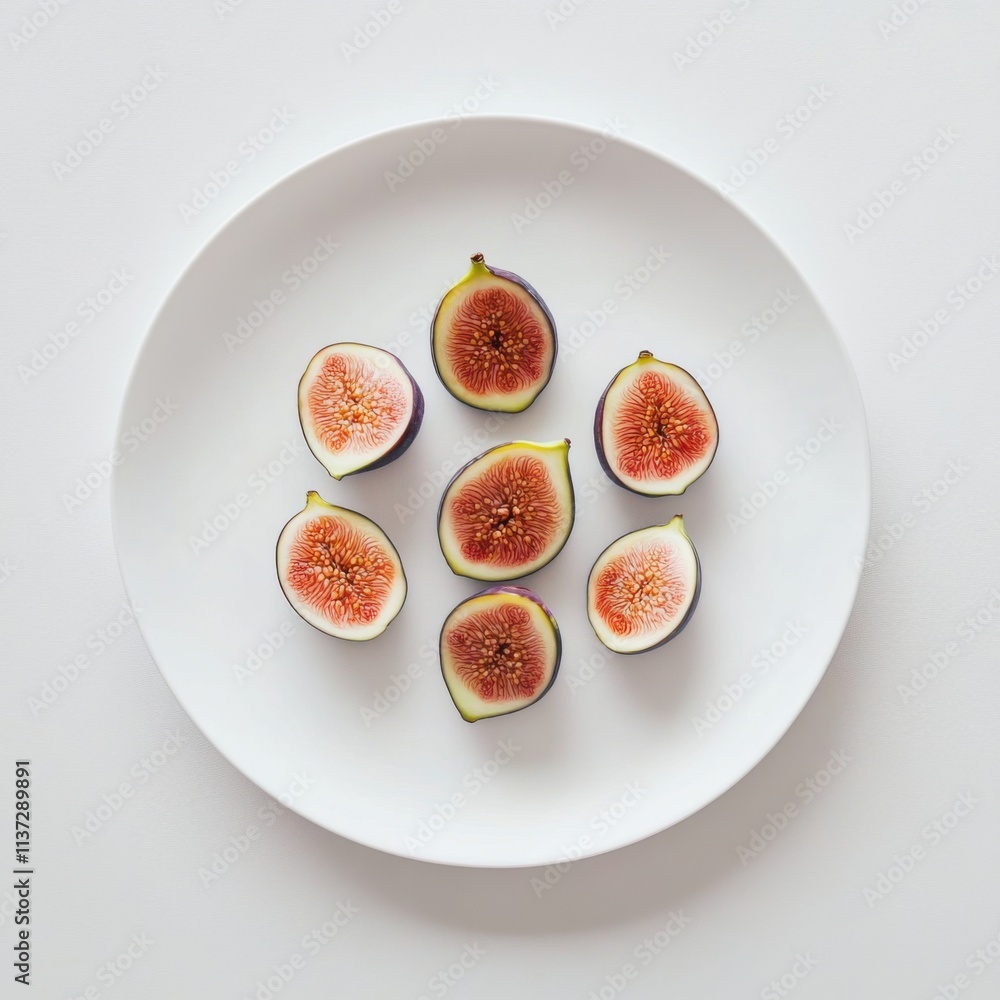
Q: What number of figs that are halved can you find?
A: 7